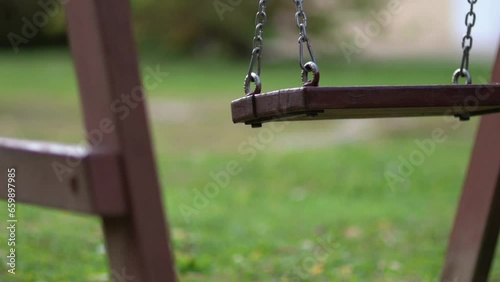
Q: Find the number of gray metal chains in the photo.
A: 3